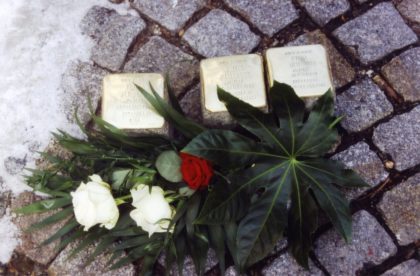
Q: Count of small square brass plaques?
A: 3